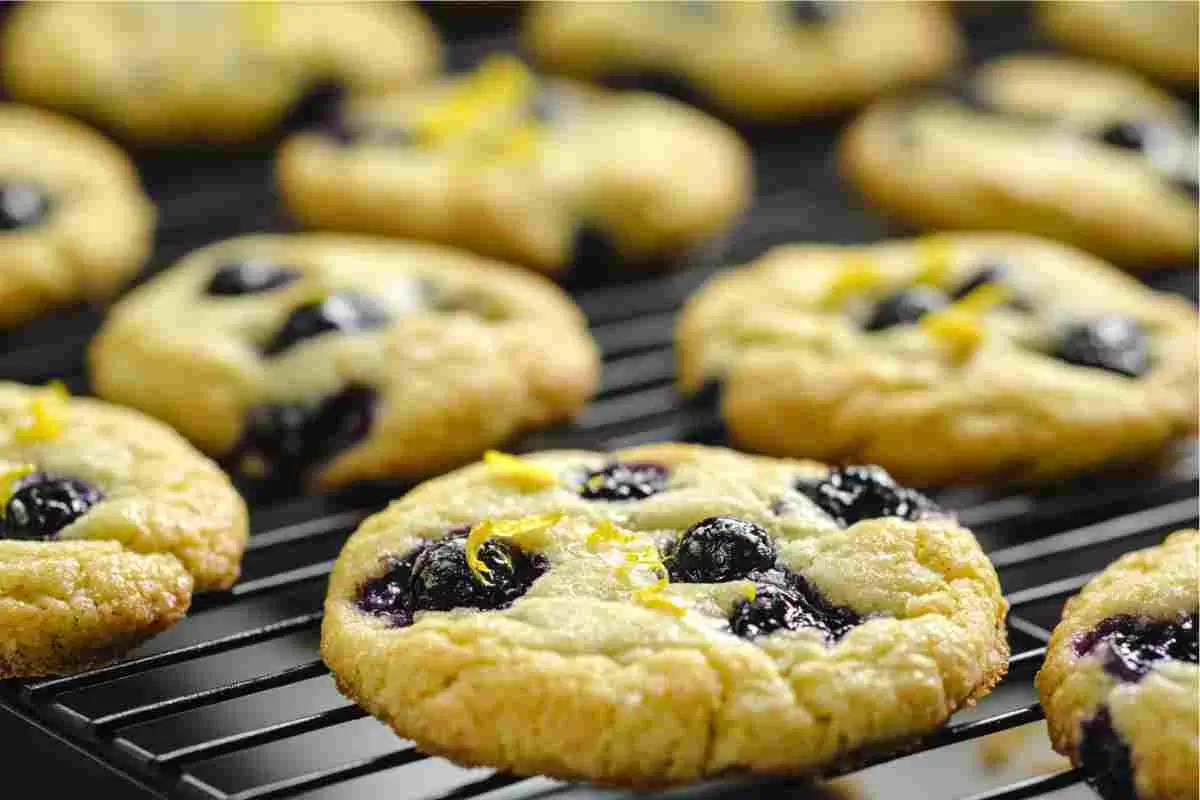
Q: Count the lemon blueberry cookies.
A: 11